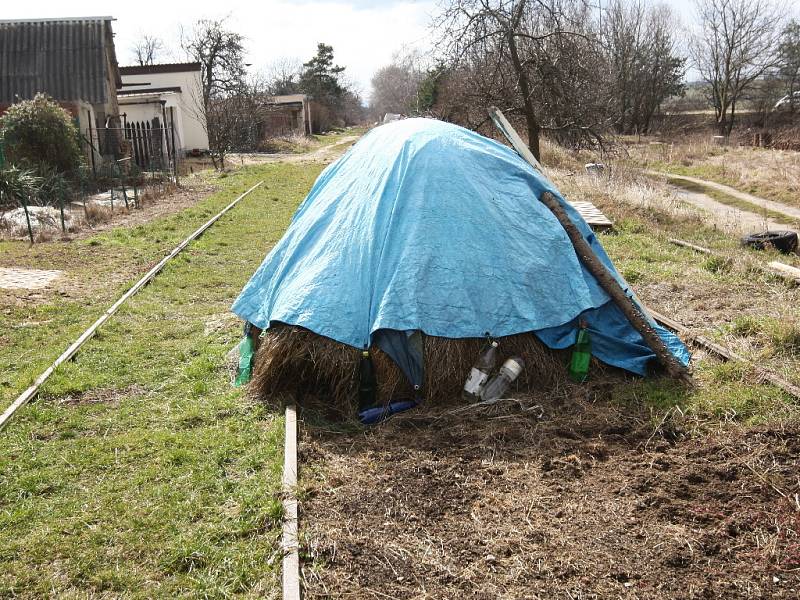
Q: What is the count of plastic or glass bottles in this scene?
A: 6